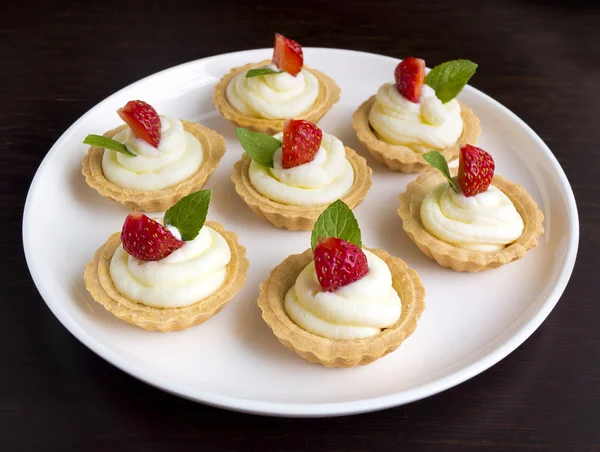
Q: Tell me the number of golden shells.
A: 7